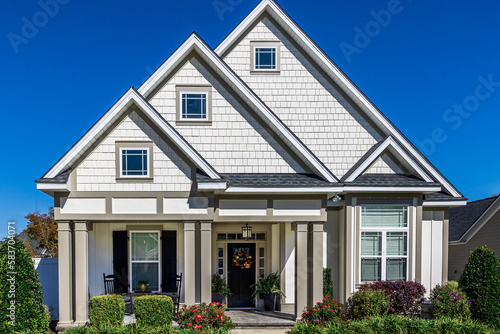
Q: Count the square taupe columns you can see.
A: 6